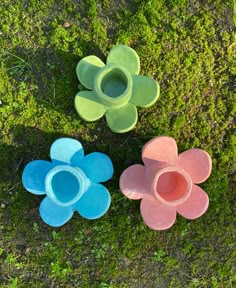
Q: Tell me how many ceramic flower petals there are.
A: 15